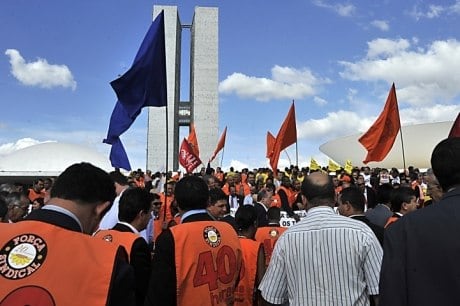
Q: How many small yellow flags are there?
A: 3